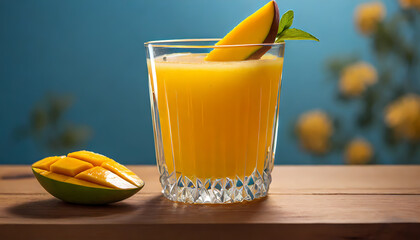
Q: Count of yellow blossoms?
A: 6